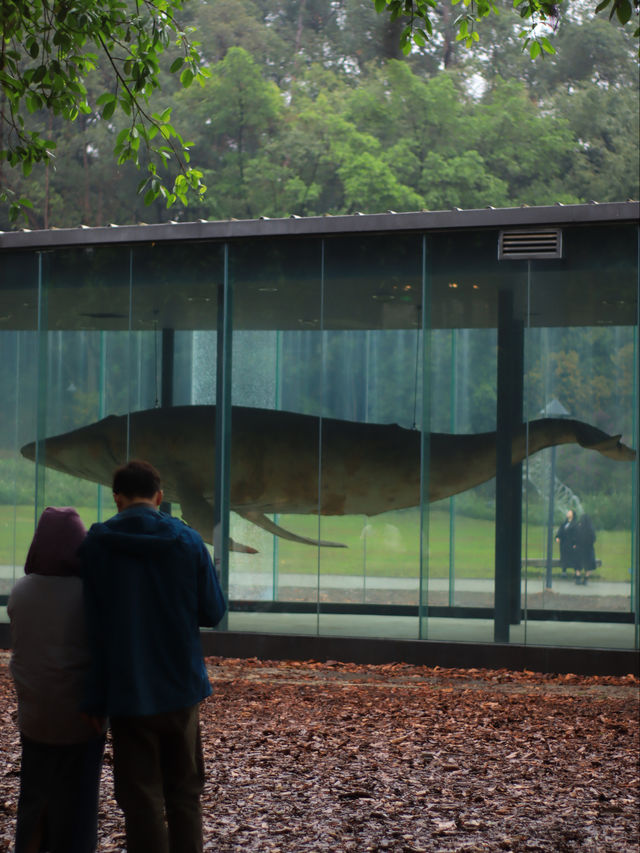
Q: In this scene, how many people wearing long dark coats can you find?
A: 2